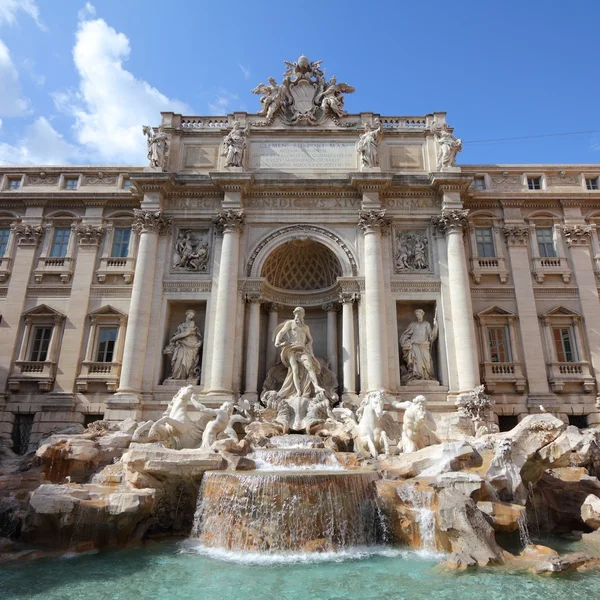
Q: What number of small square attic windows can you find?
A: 6